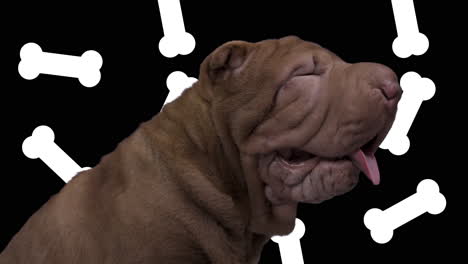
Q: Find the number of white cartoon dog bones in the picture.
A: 8